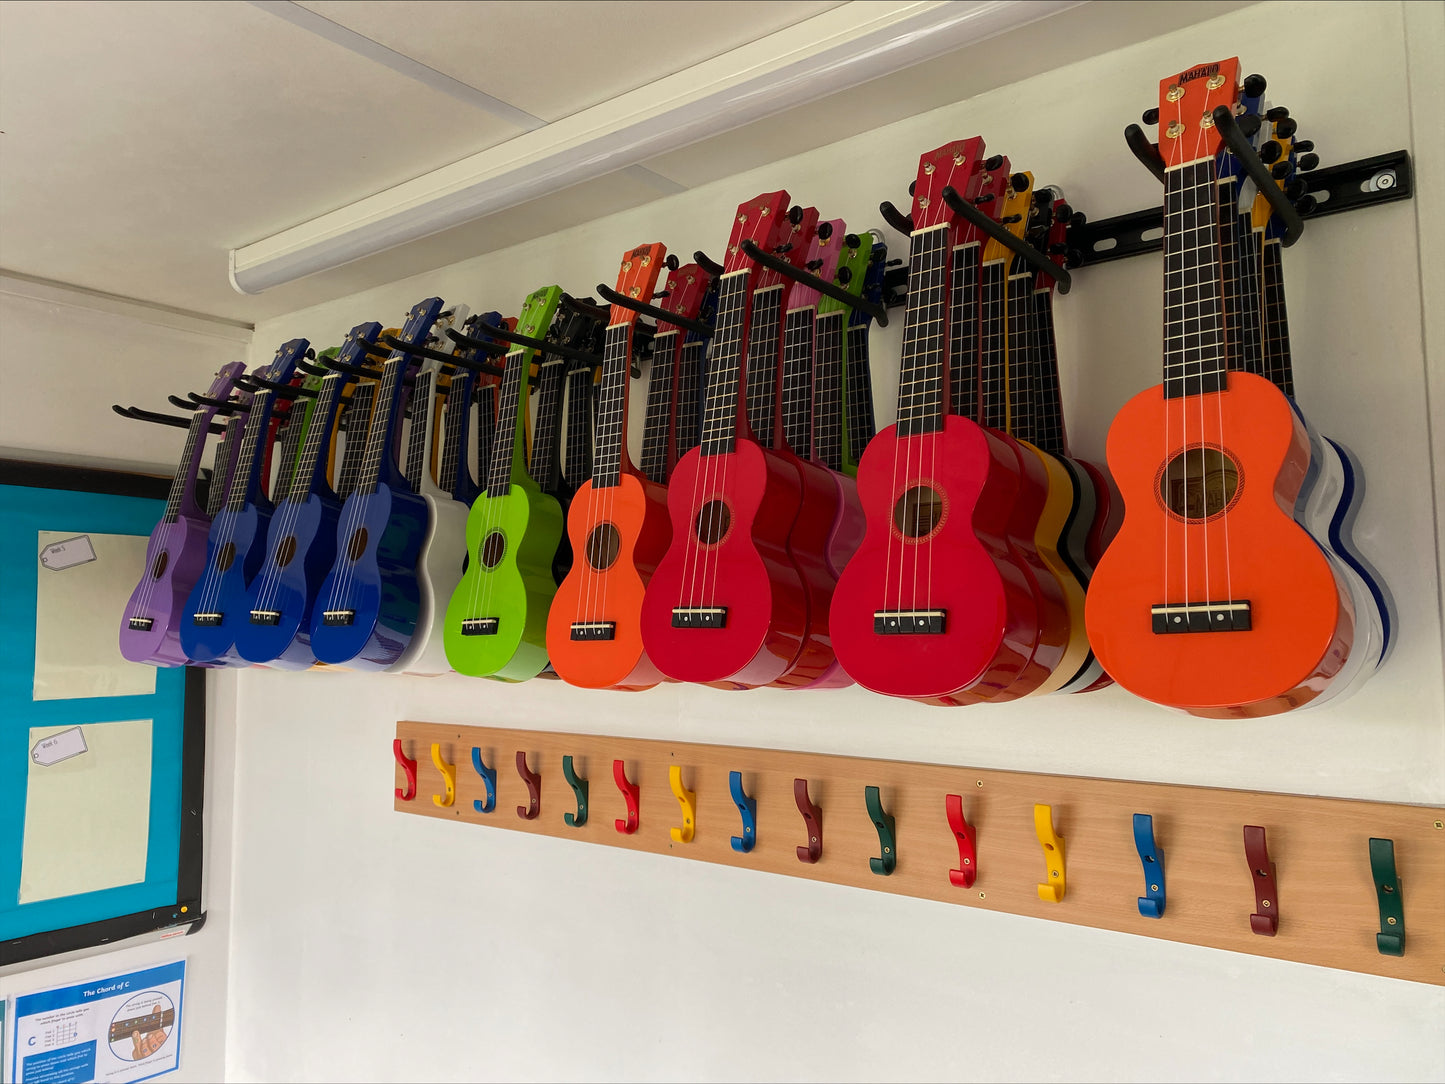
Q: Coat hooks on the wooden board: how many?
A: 15